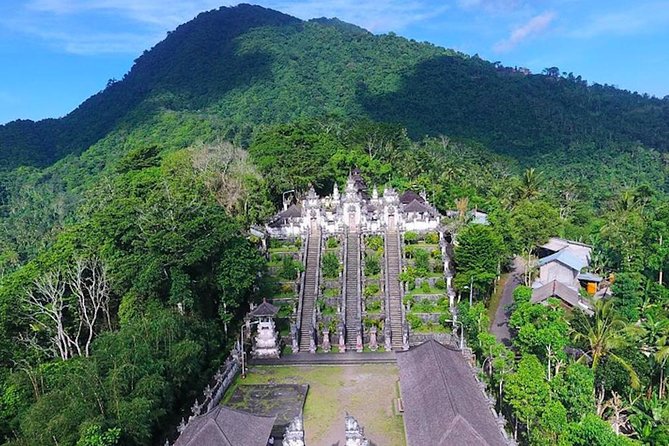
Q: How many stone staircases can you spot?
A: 3